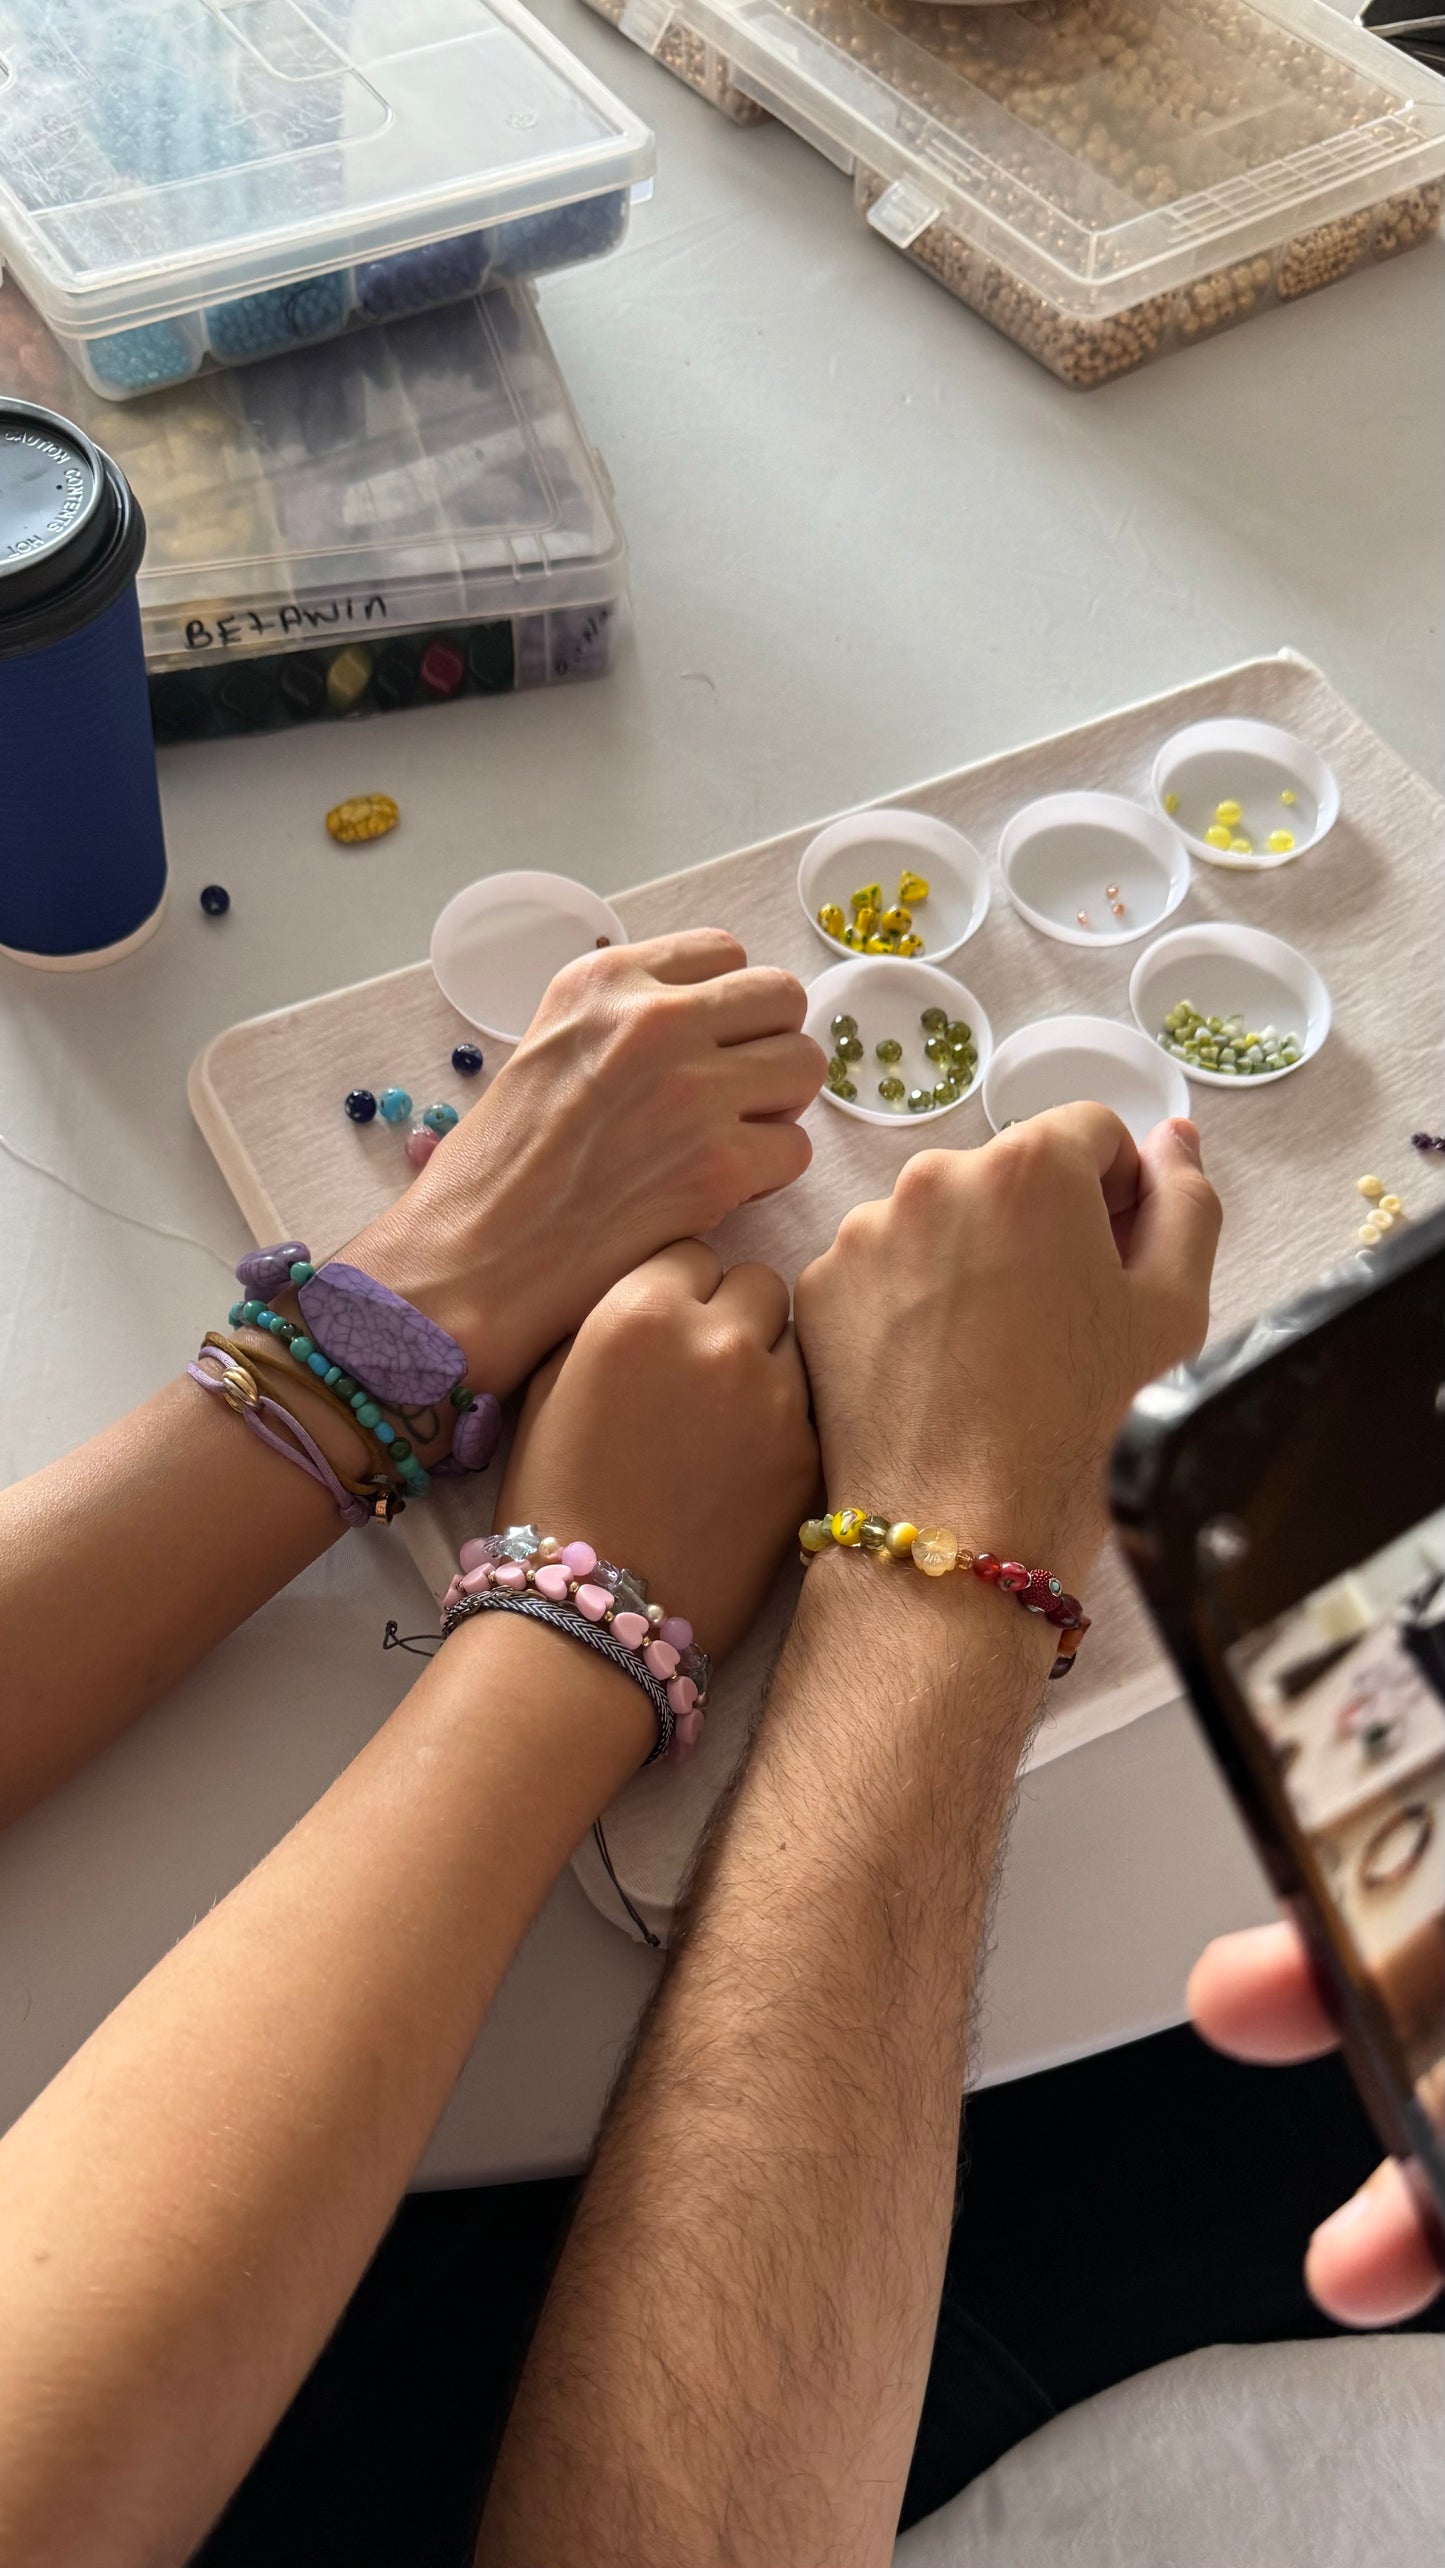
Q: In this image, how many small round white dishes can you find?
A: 7